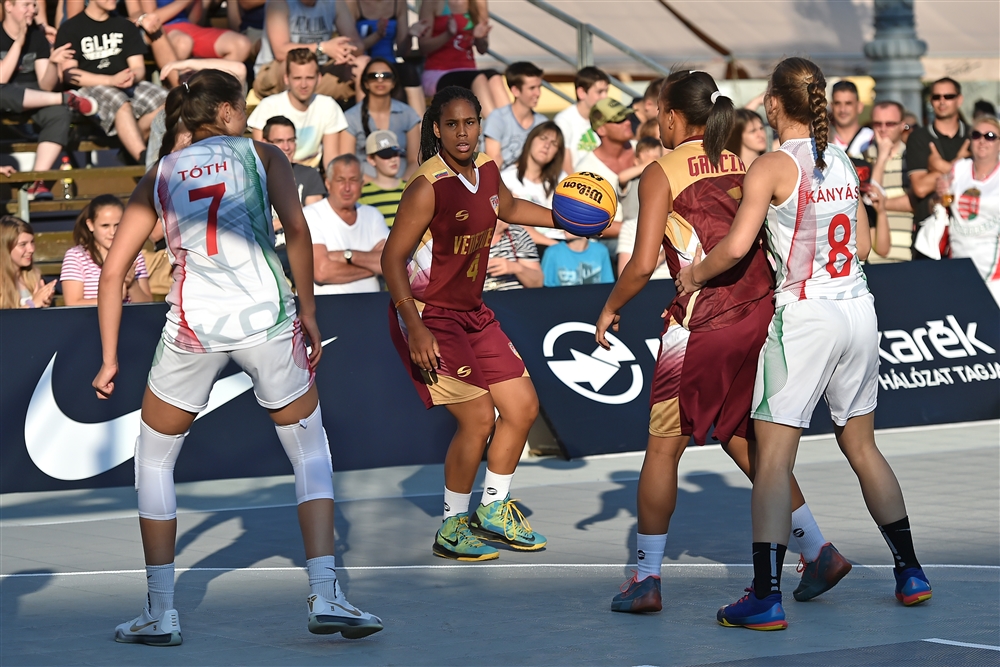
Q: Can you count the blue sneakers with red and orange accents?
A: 2